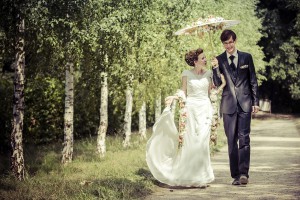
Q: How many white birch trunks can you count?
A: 6